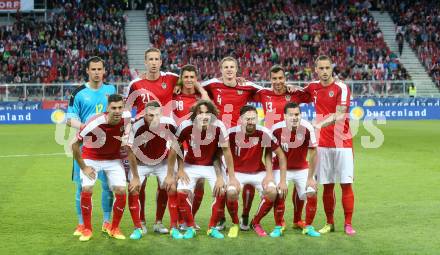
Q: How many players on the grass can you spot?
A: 11